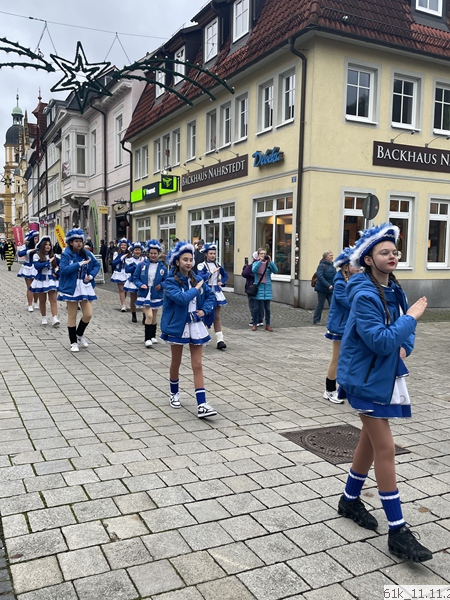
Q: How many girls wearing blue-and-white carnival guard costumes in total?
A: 10